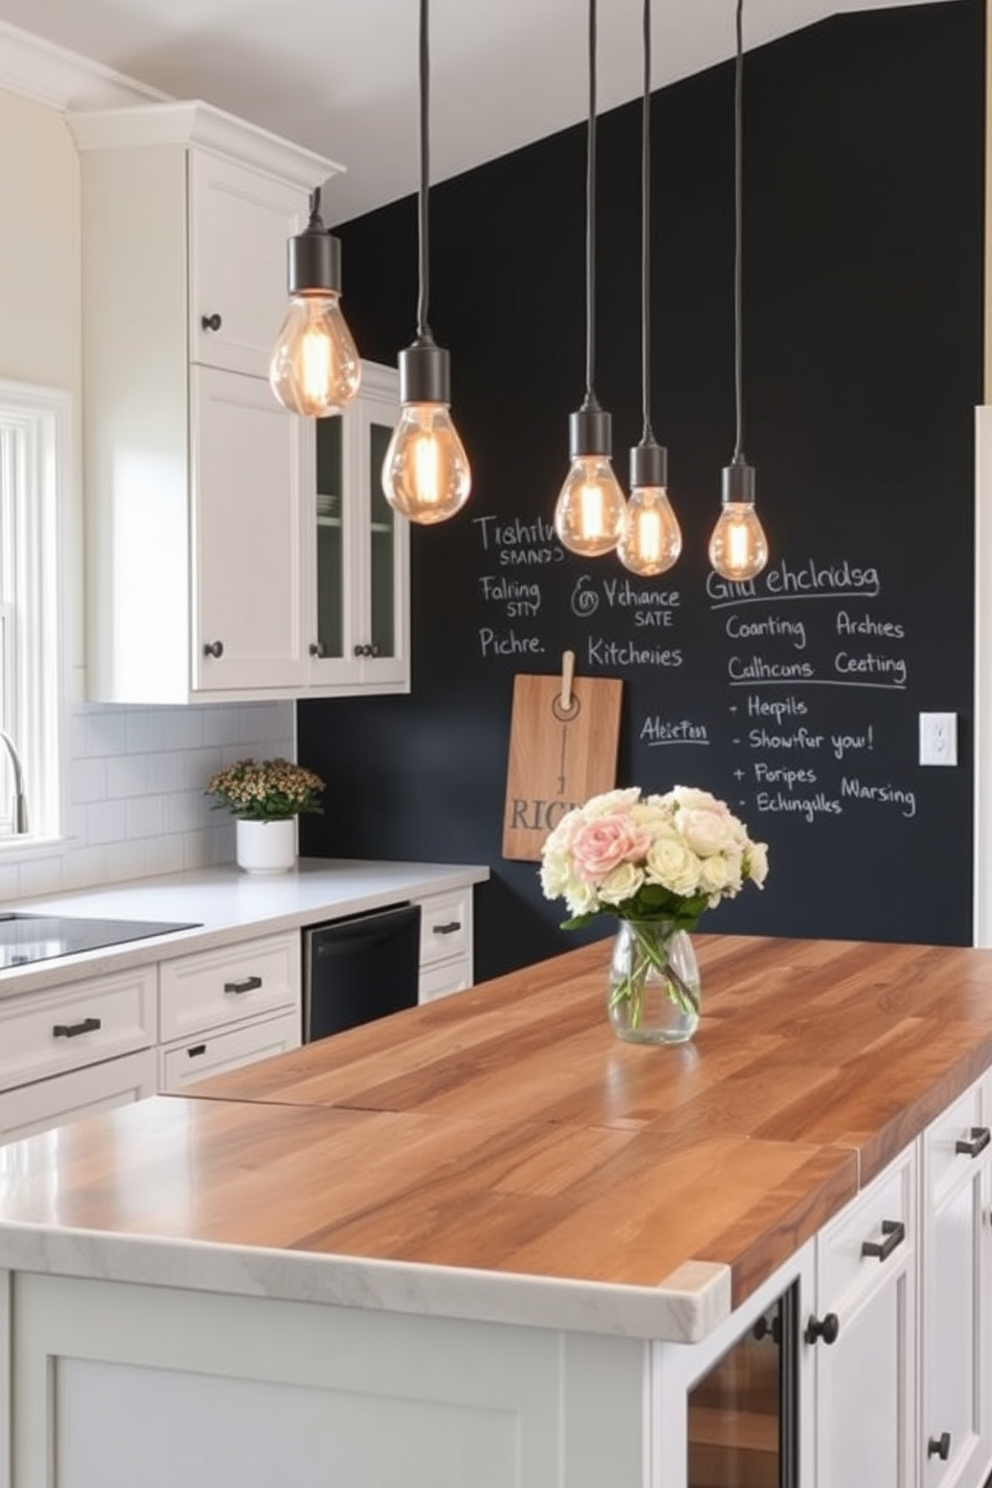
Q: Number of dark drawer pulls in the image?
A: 6